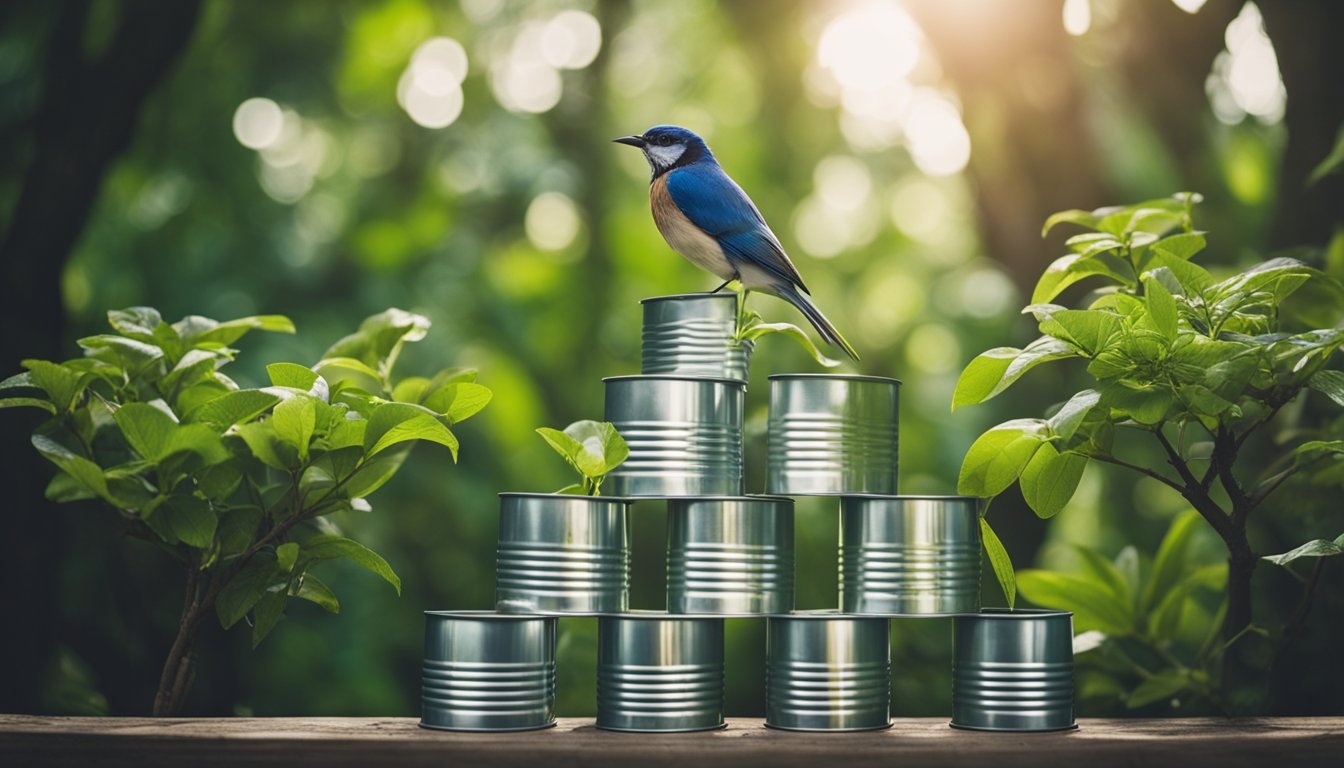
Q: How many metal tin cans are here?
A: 10